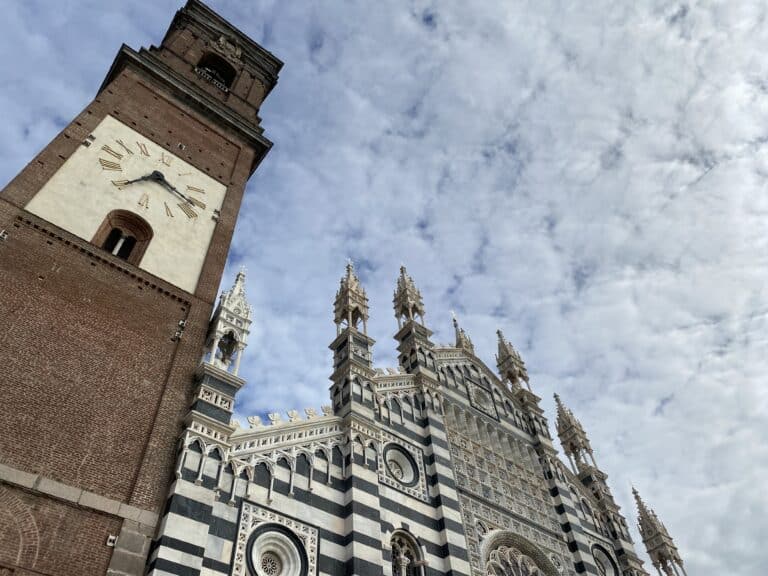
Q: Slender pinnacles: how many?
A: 7